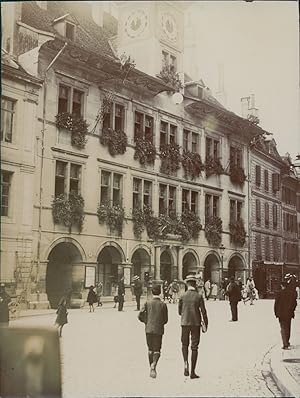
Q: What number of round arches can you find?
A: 7